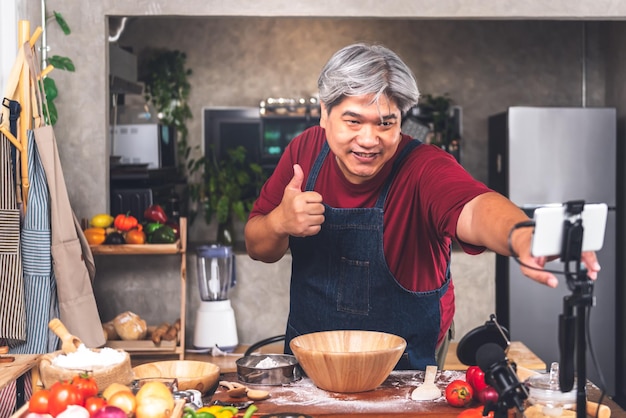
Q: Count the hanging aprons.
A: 3